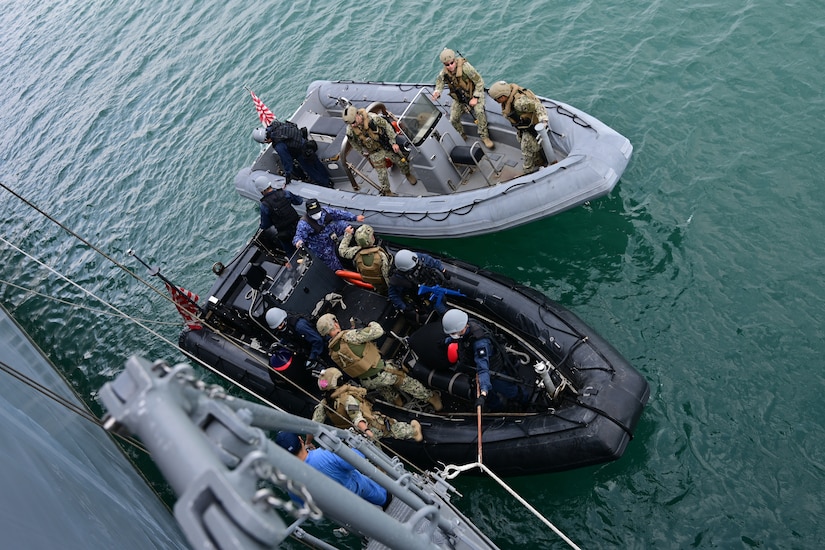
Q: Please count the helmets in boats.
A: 11